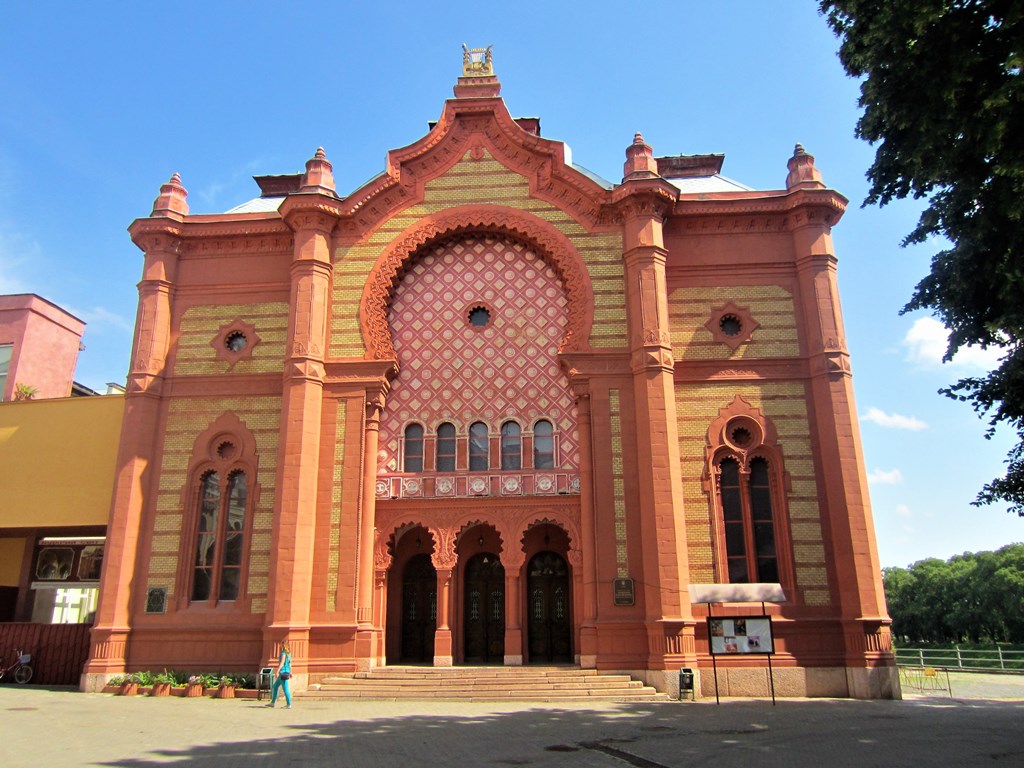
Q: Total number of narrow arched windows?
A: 9